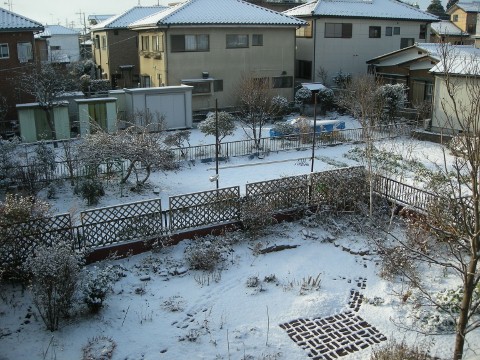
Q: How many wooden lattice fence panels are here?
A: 5